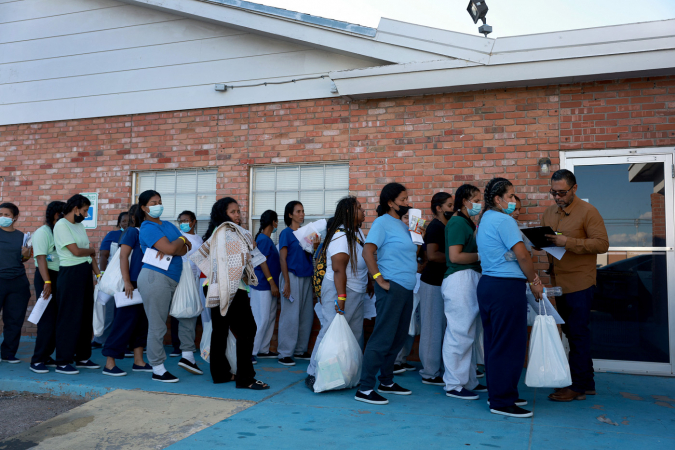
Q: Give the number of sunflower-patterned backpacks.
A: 1